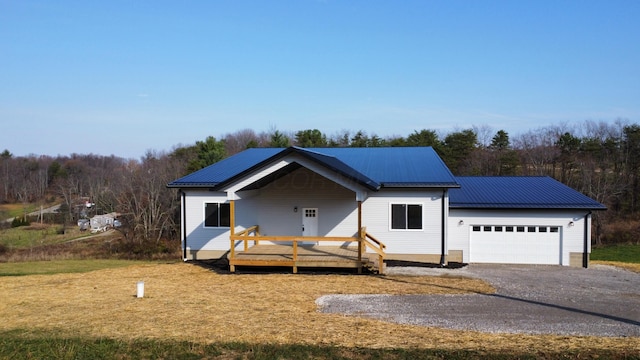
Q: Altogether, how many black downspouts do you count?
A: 3